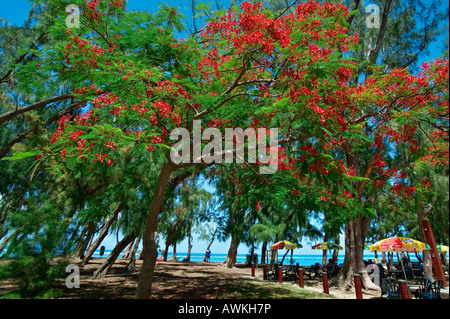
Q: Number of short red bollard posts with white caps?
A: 7